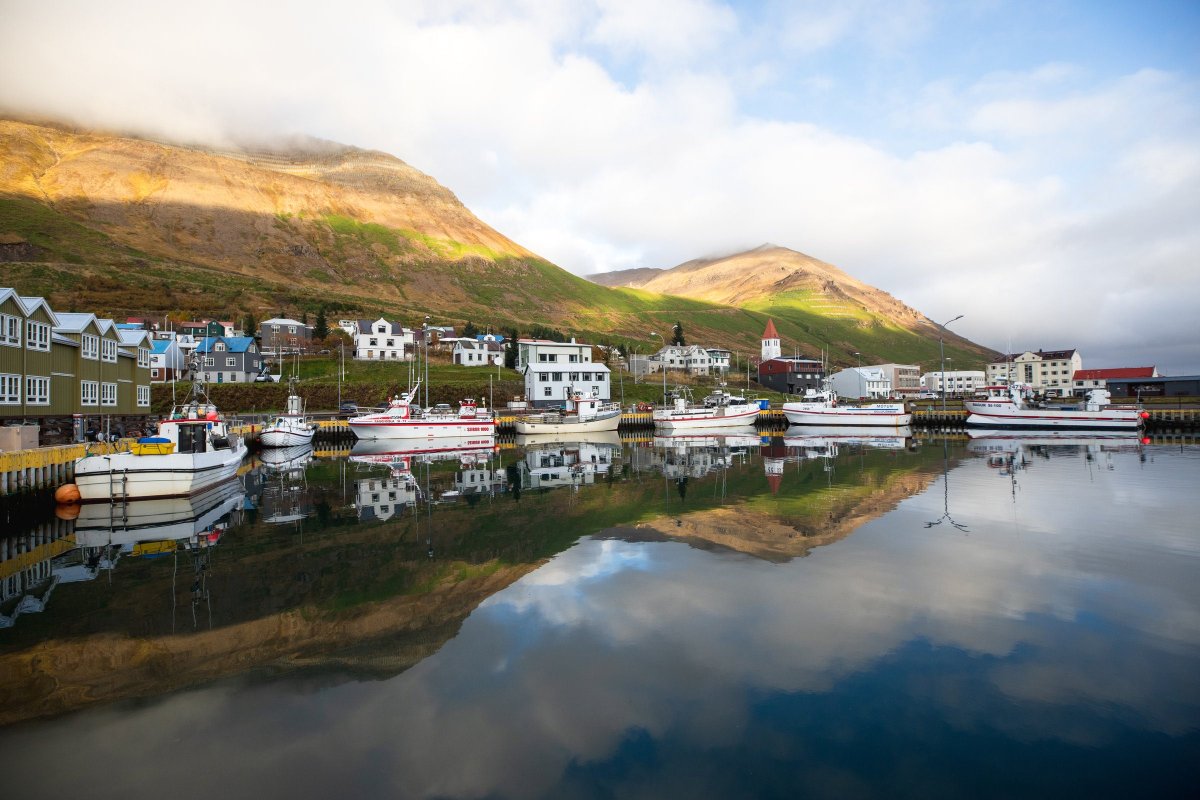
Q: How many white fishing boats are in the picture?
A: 7